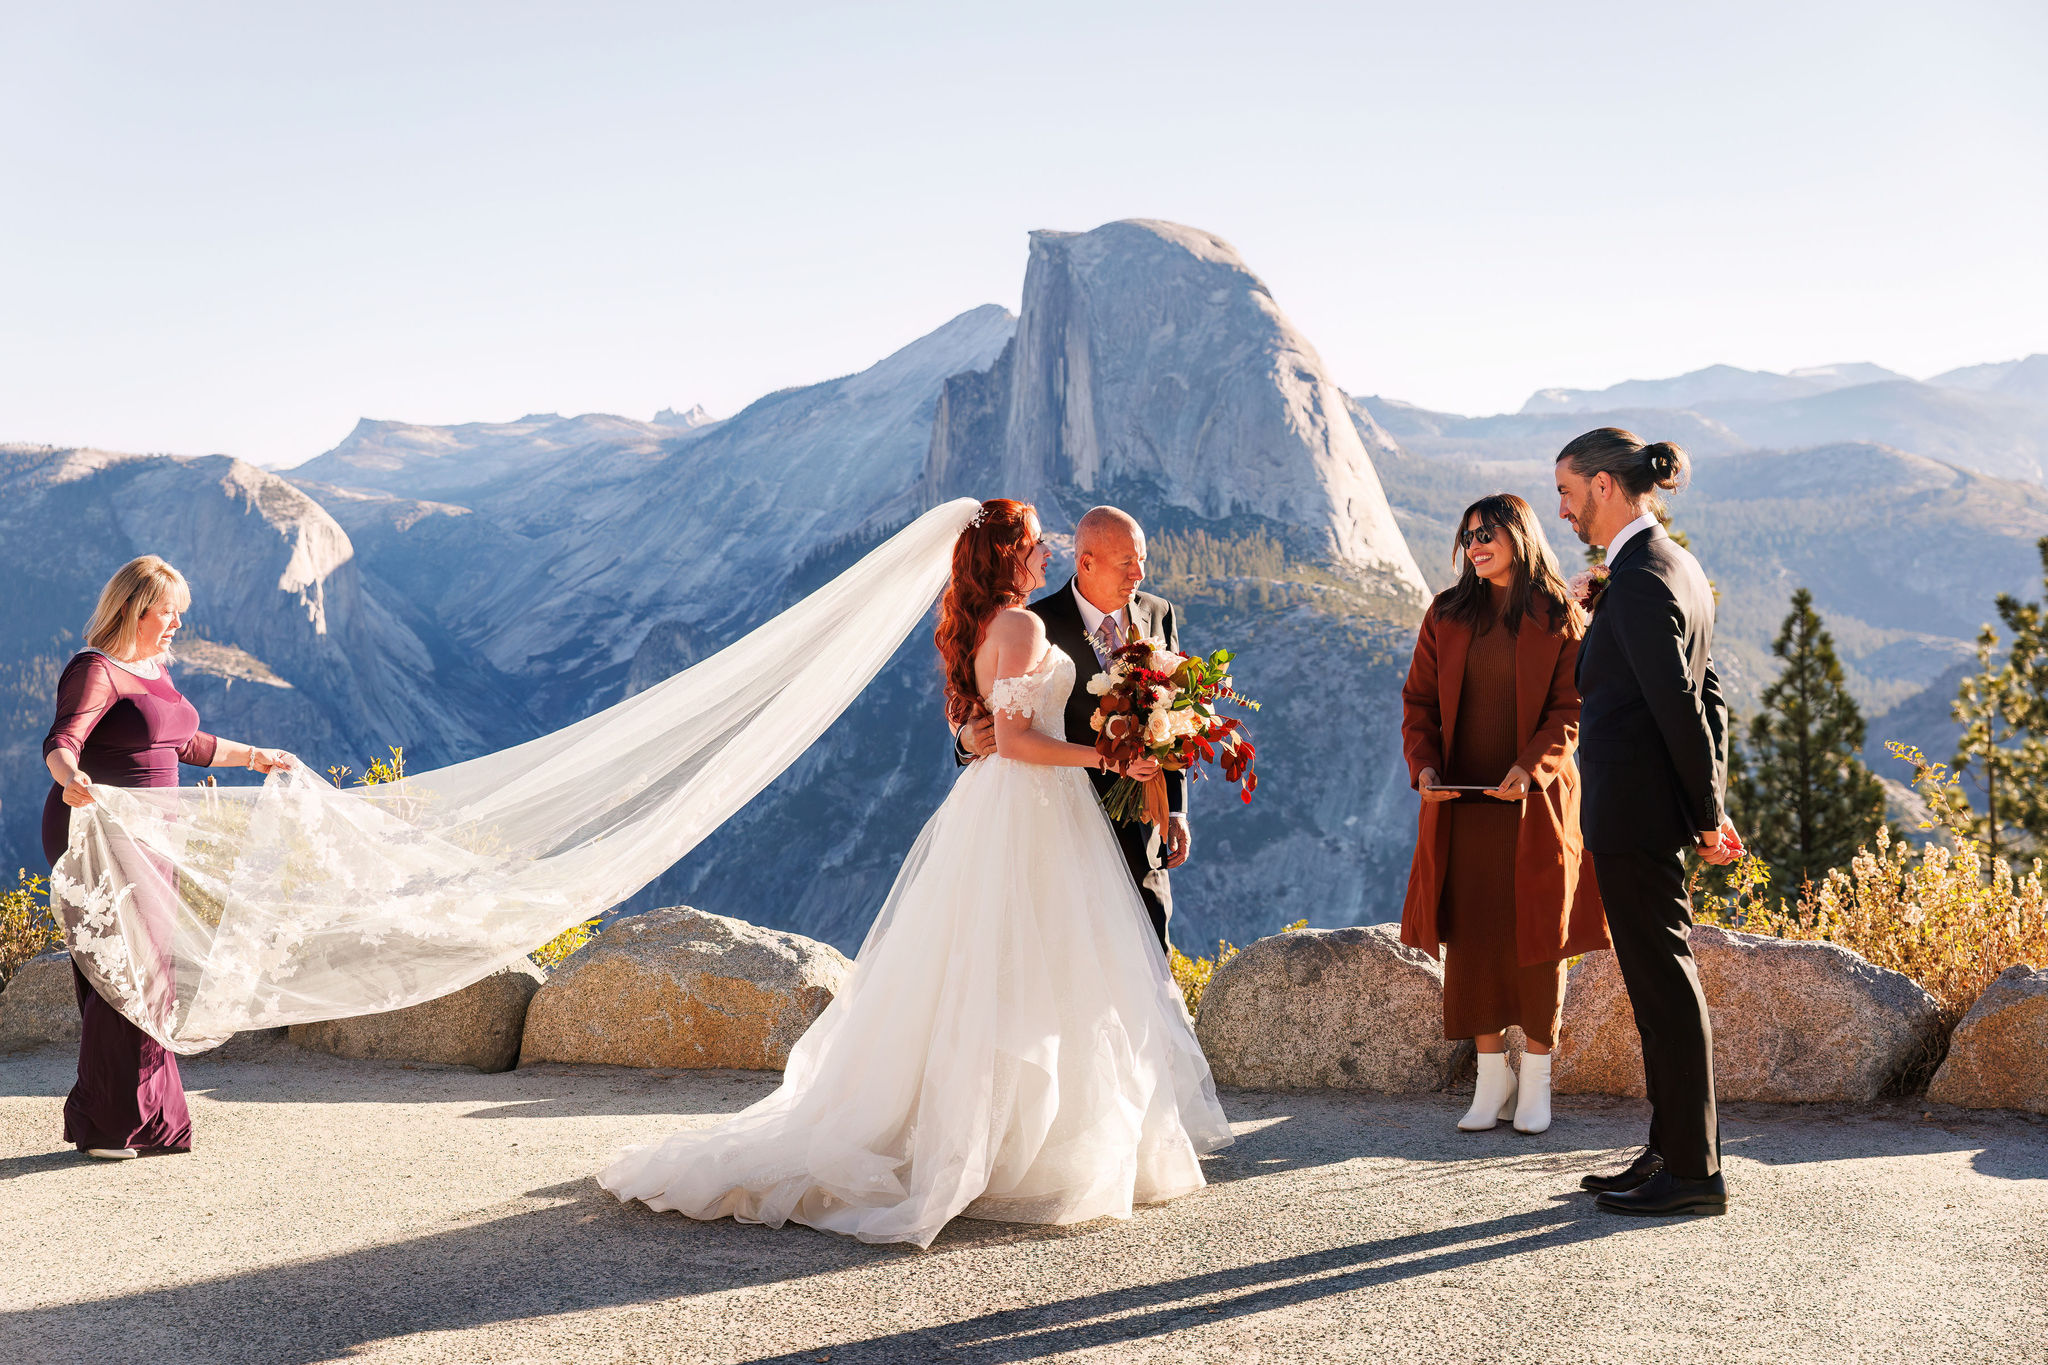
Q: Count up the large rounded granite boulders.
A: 6